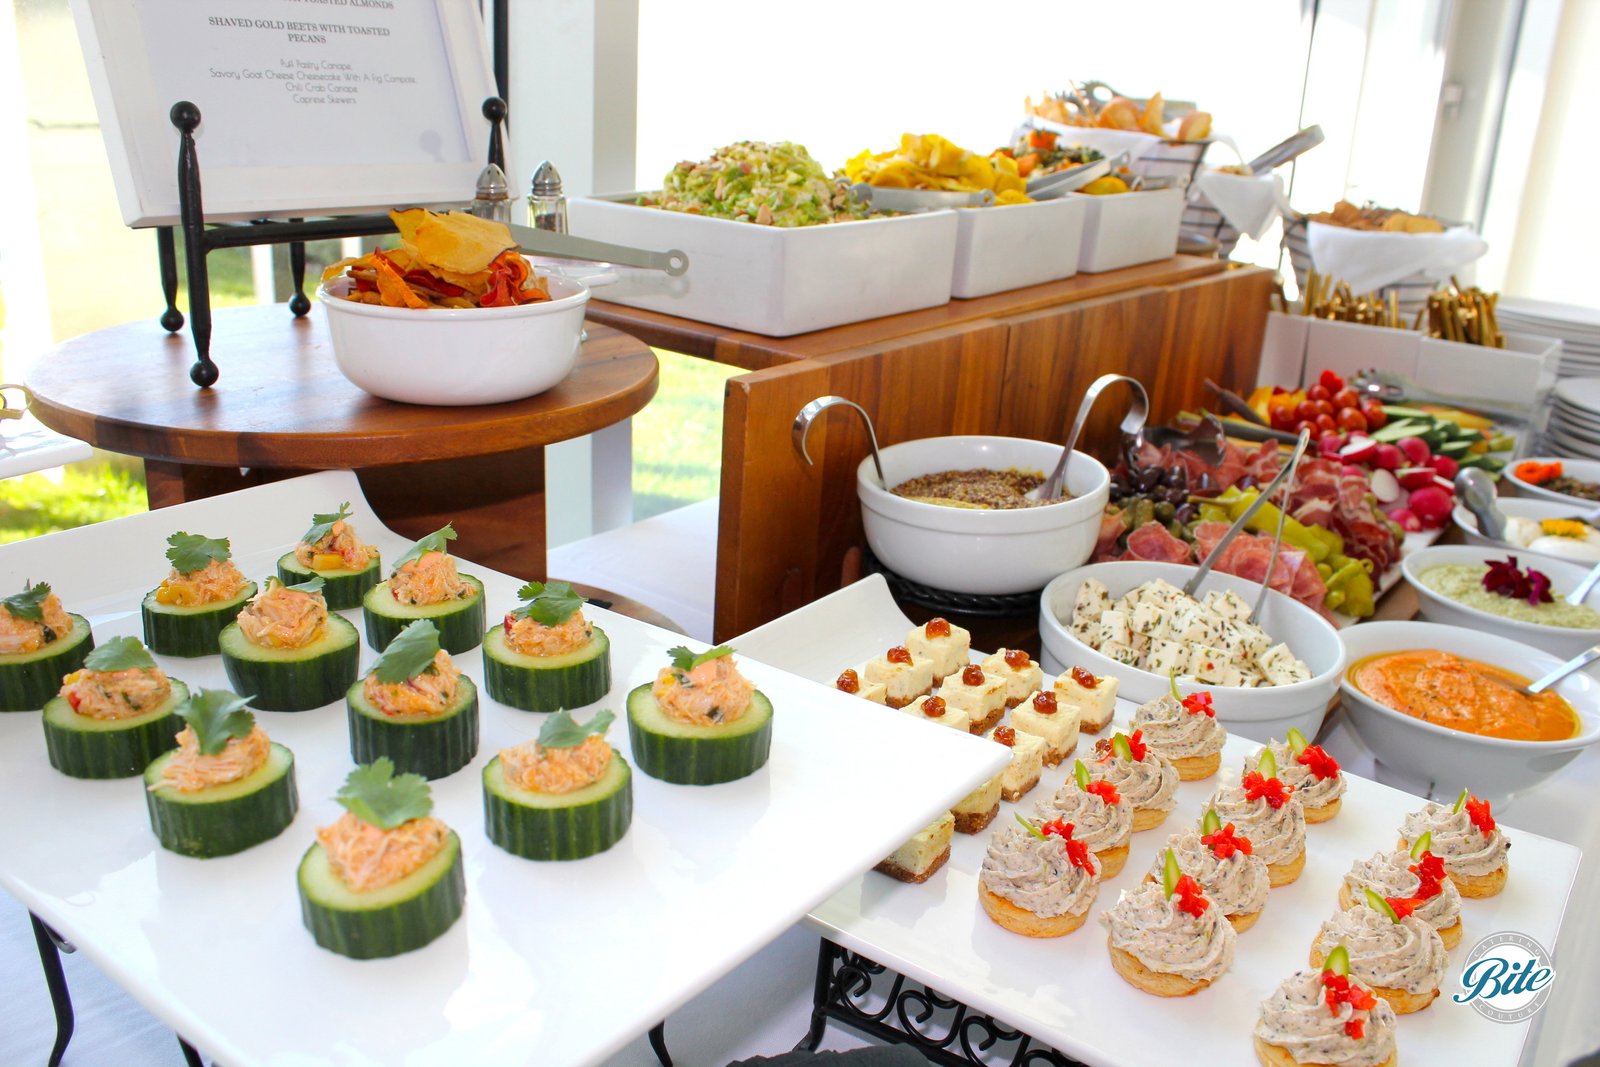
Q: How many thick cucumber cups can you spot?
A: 12